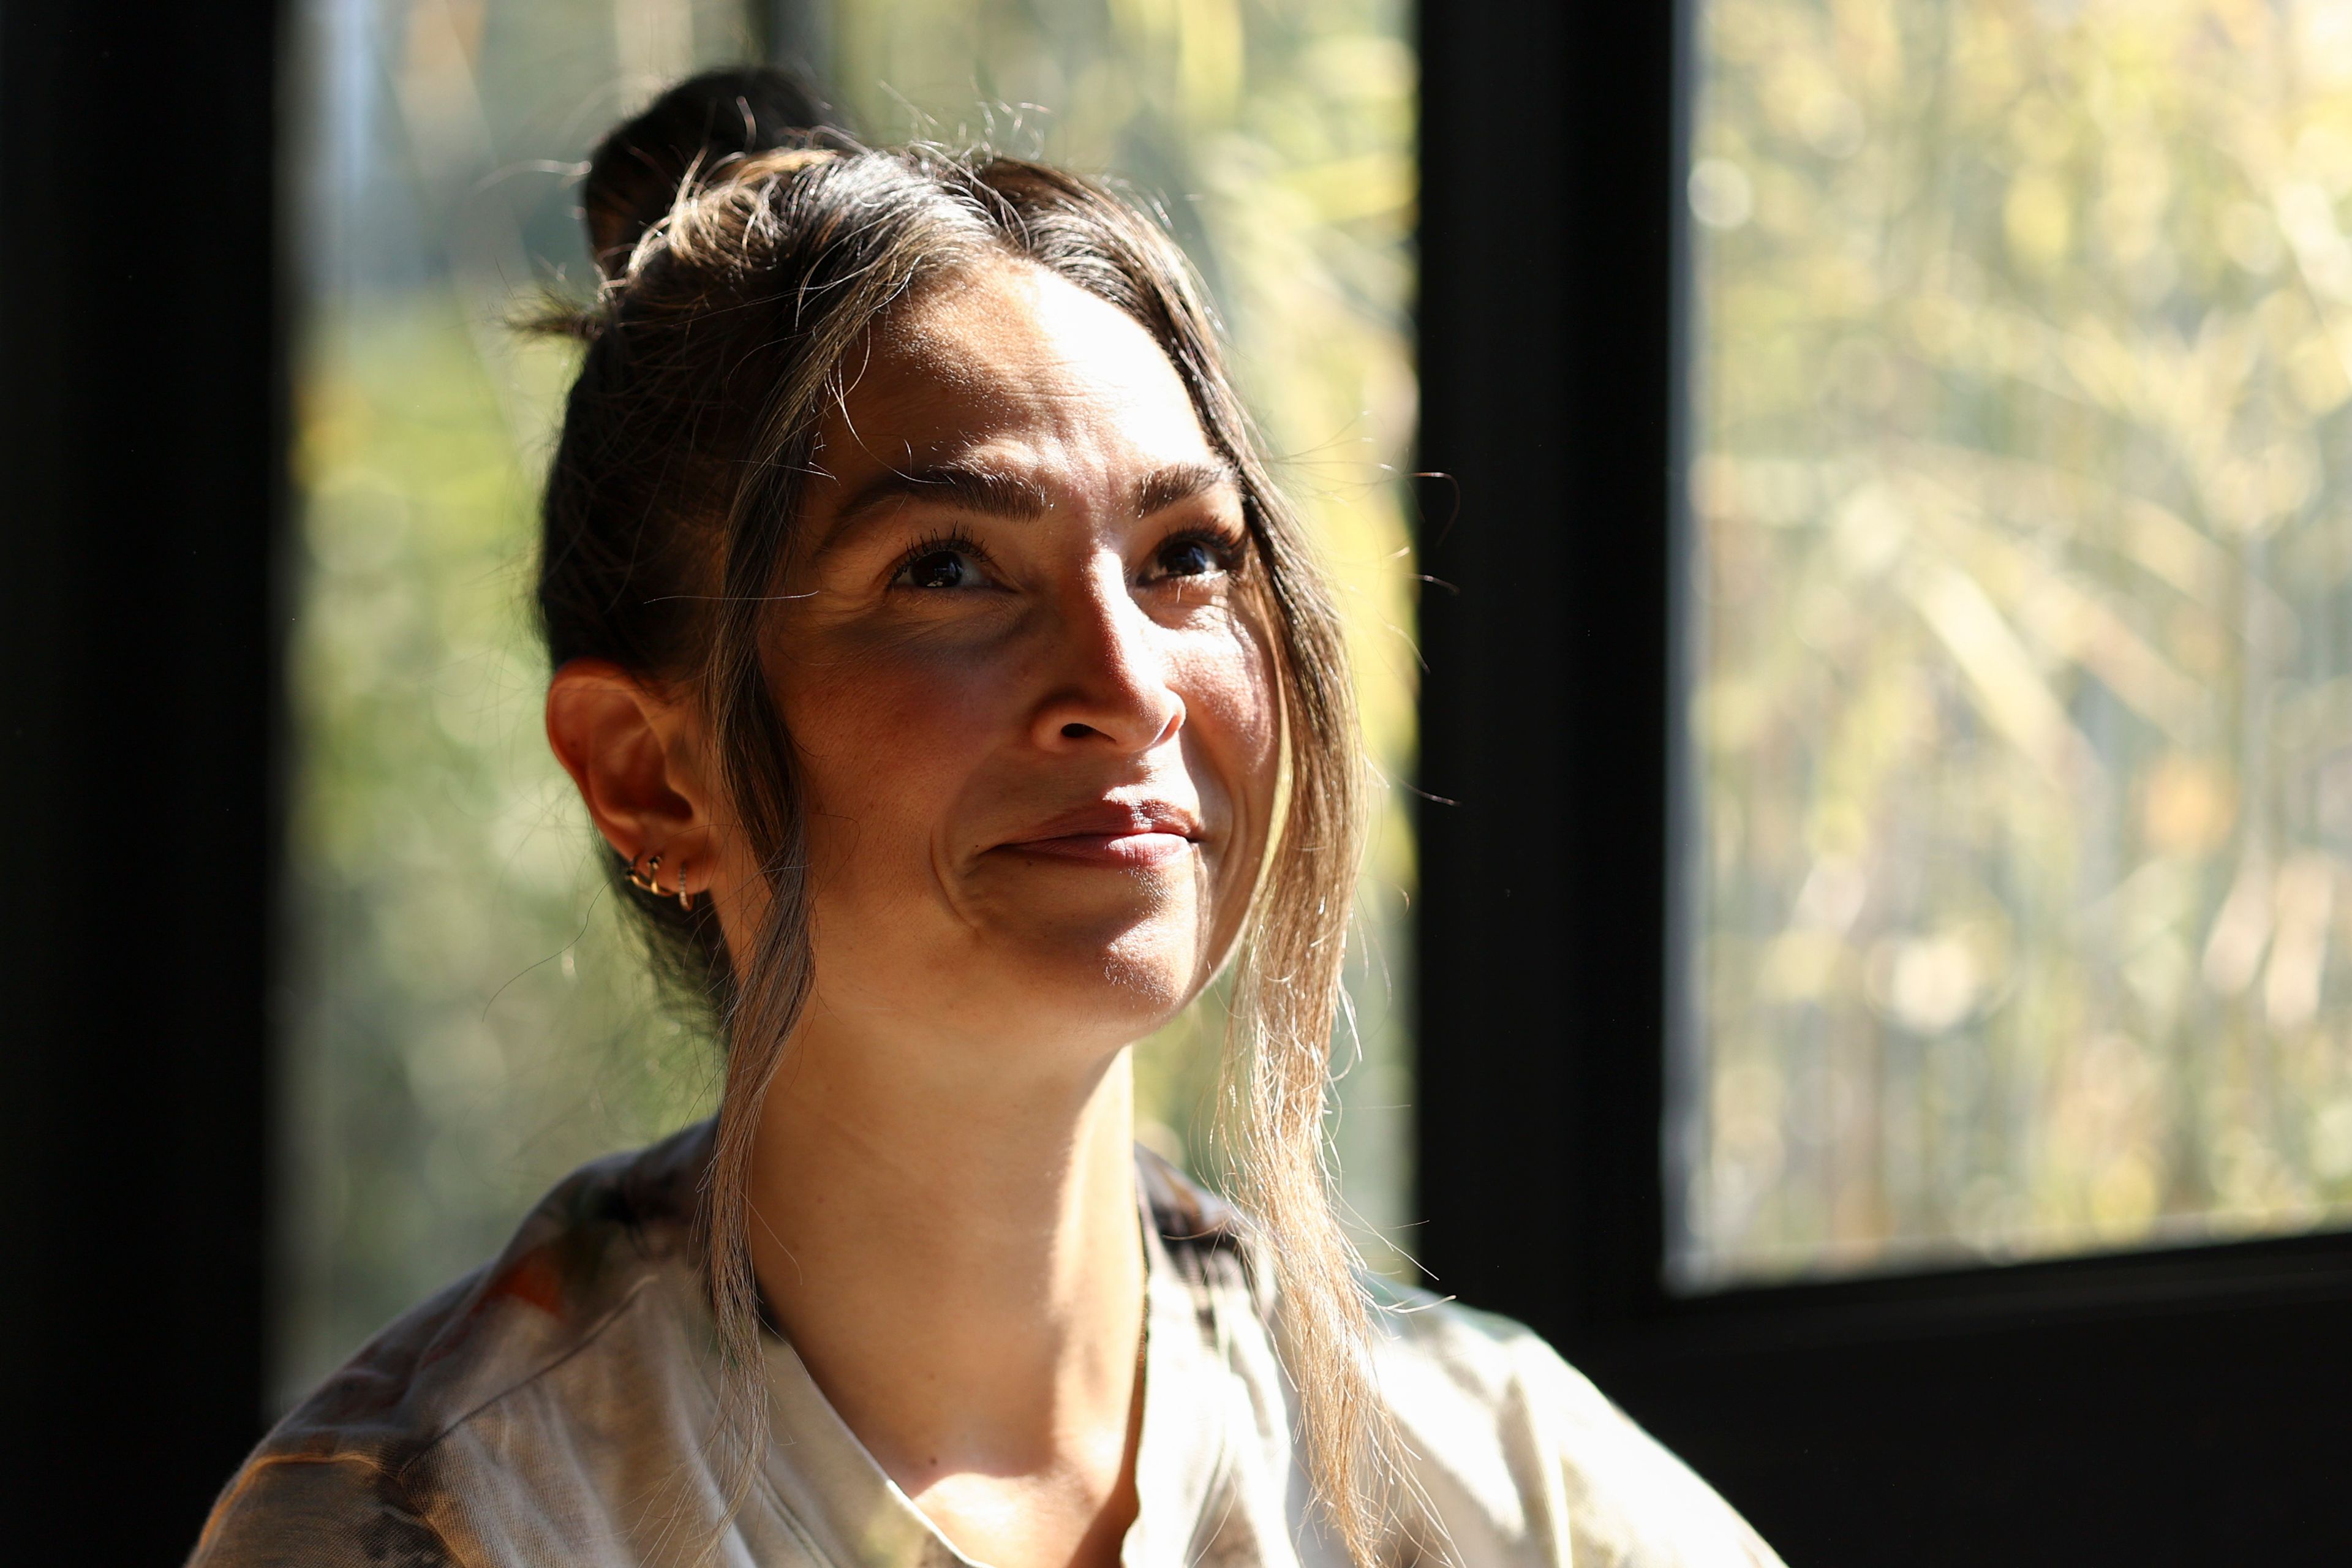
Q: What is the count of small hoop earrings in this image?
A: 3